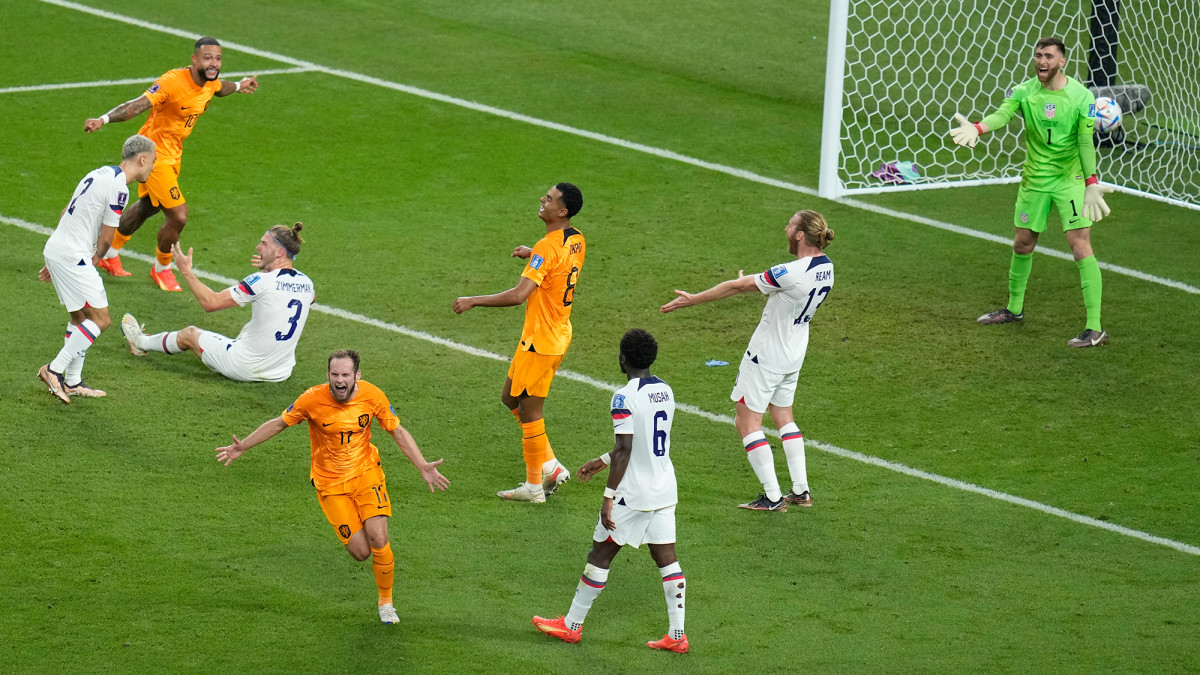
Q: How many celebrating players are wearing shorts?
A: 3